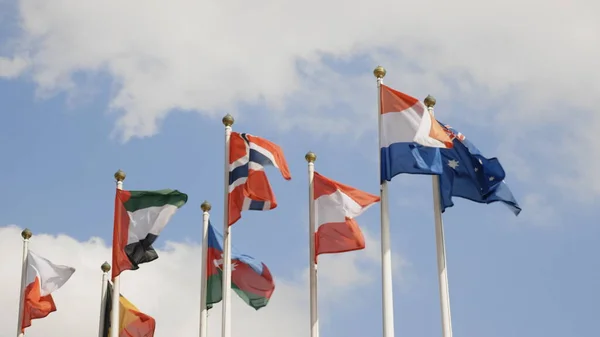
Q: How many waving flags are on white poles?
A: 8